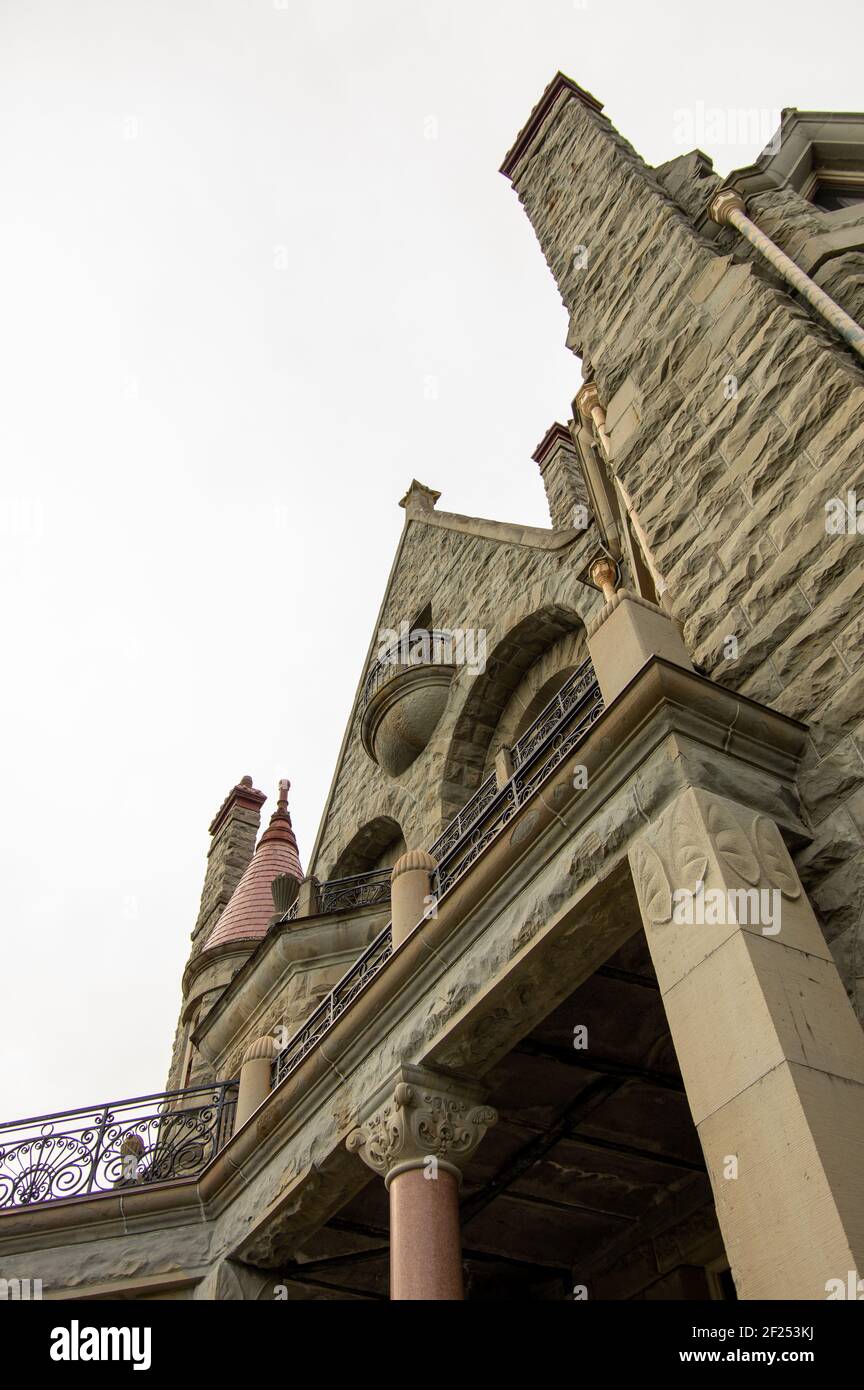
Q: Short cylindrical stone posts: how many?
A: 2